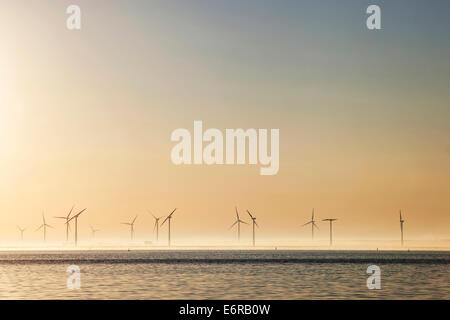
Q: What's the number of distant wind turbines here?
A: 13